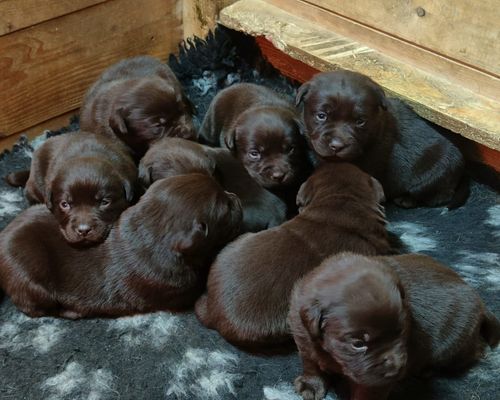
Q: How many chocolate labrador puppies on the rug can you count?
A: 8